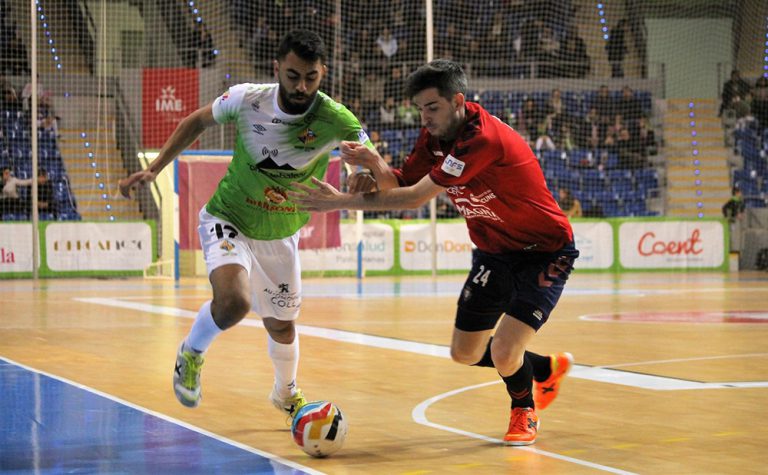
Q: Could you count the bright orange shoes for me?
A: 2